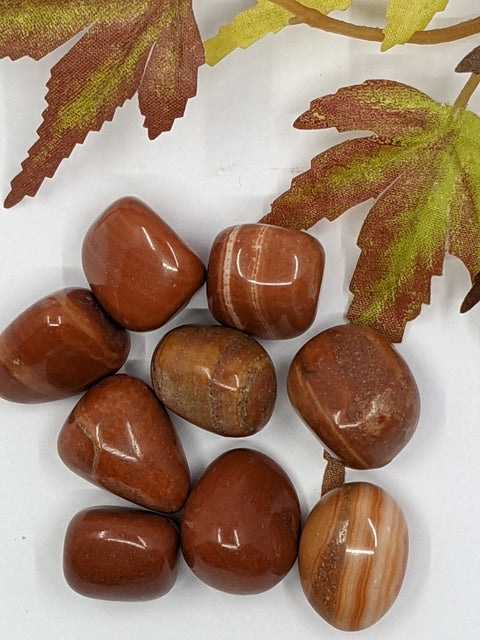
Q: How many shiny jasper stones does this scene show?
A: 9